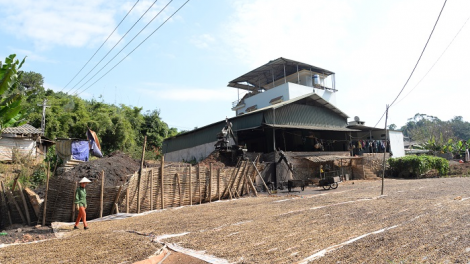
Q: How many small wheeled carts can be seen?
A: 2